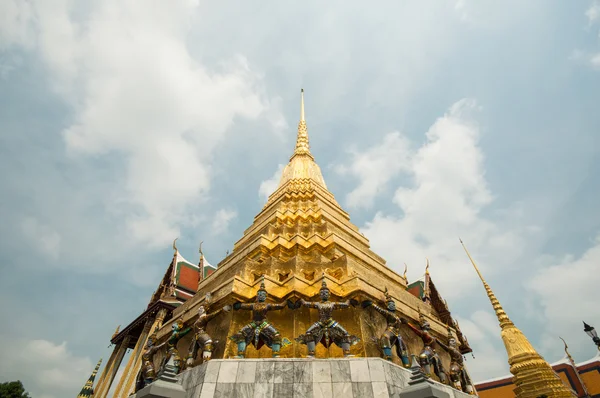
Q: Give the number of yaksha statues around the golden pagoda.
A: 8